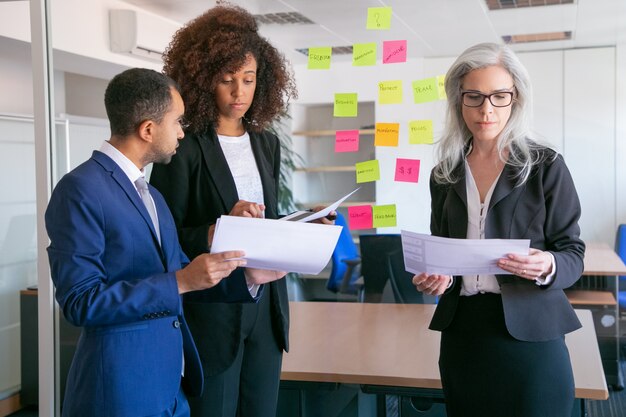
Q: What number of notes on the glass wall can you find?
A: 15